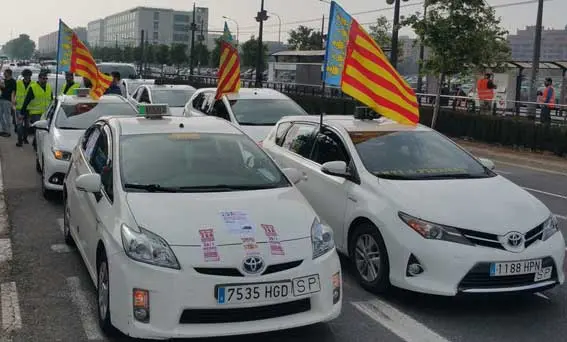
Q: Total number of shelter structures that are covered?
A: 2